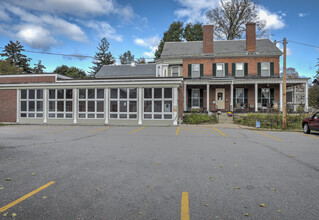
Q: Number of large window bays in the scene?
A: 5